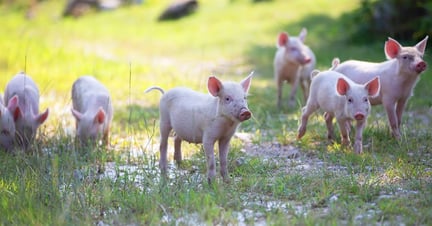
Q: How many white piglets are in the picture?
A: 7